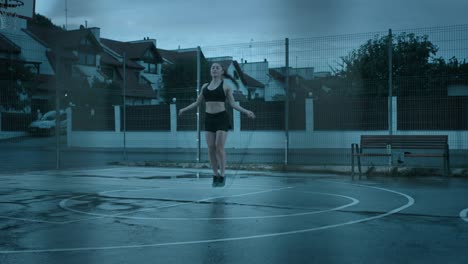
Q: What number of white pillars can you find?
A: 6